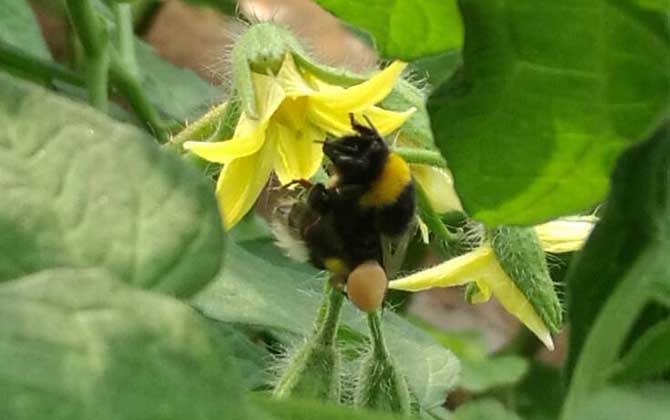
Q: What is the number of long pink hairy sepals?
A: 0